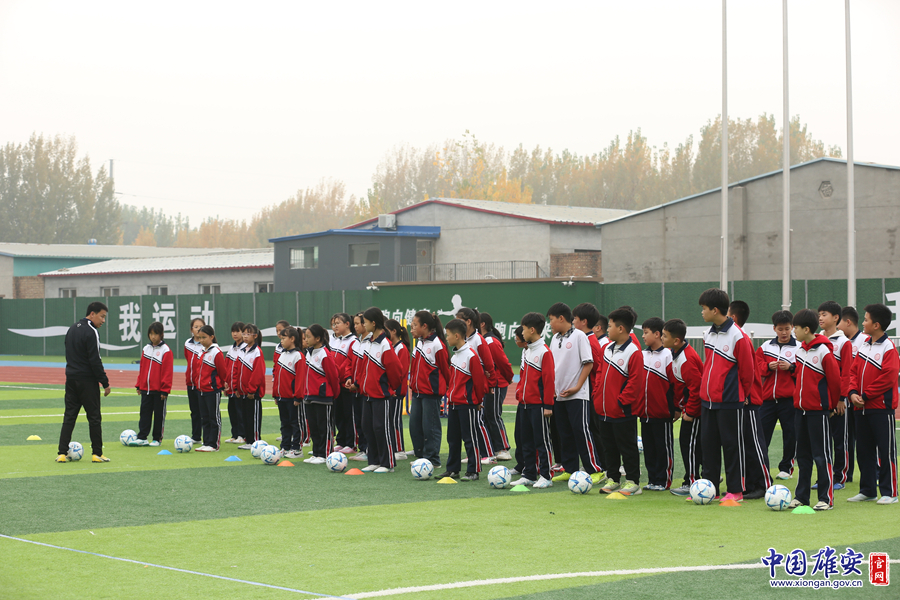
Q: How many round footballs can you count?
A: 11